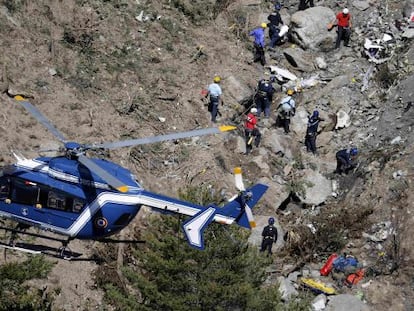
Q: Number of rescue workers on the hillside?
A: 11